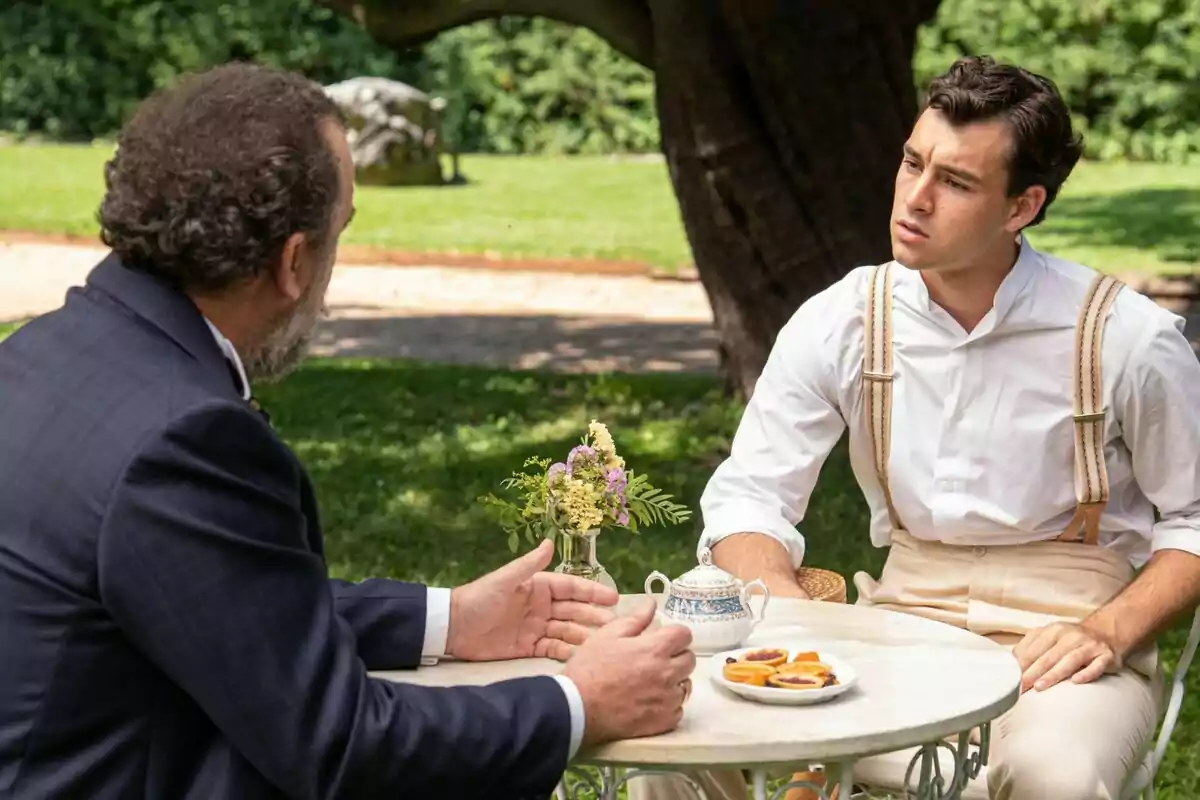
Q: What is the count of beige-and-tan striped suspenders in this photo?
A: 2